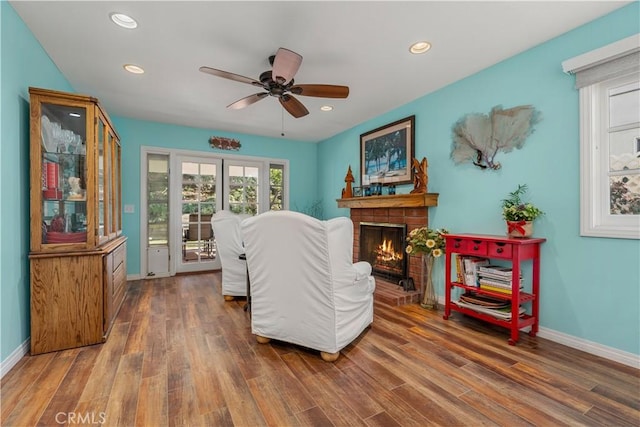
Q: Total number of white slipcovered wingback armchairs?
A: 2